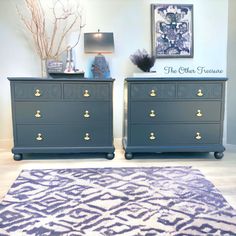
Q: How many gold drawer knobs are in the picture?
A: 12